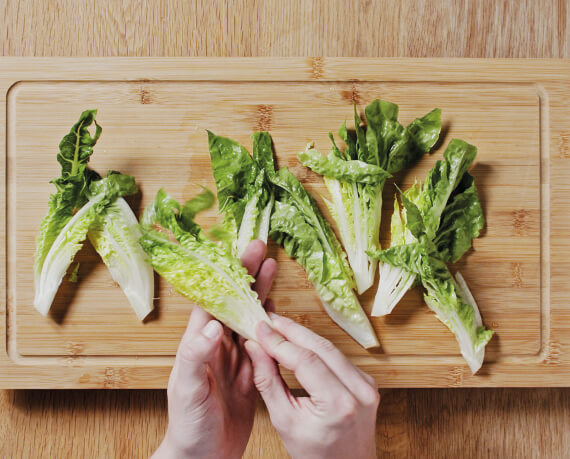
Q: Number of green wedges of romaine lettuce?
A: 8